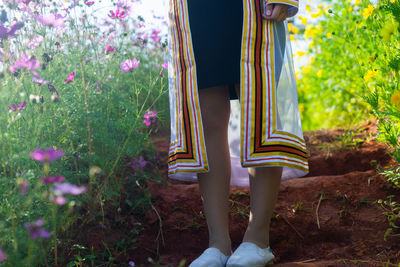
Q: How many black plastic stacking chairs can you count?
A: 0